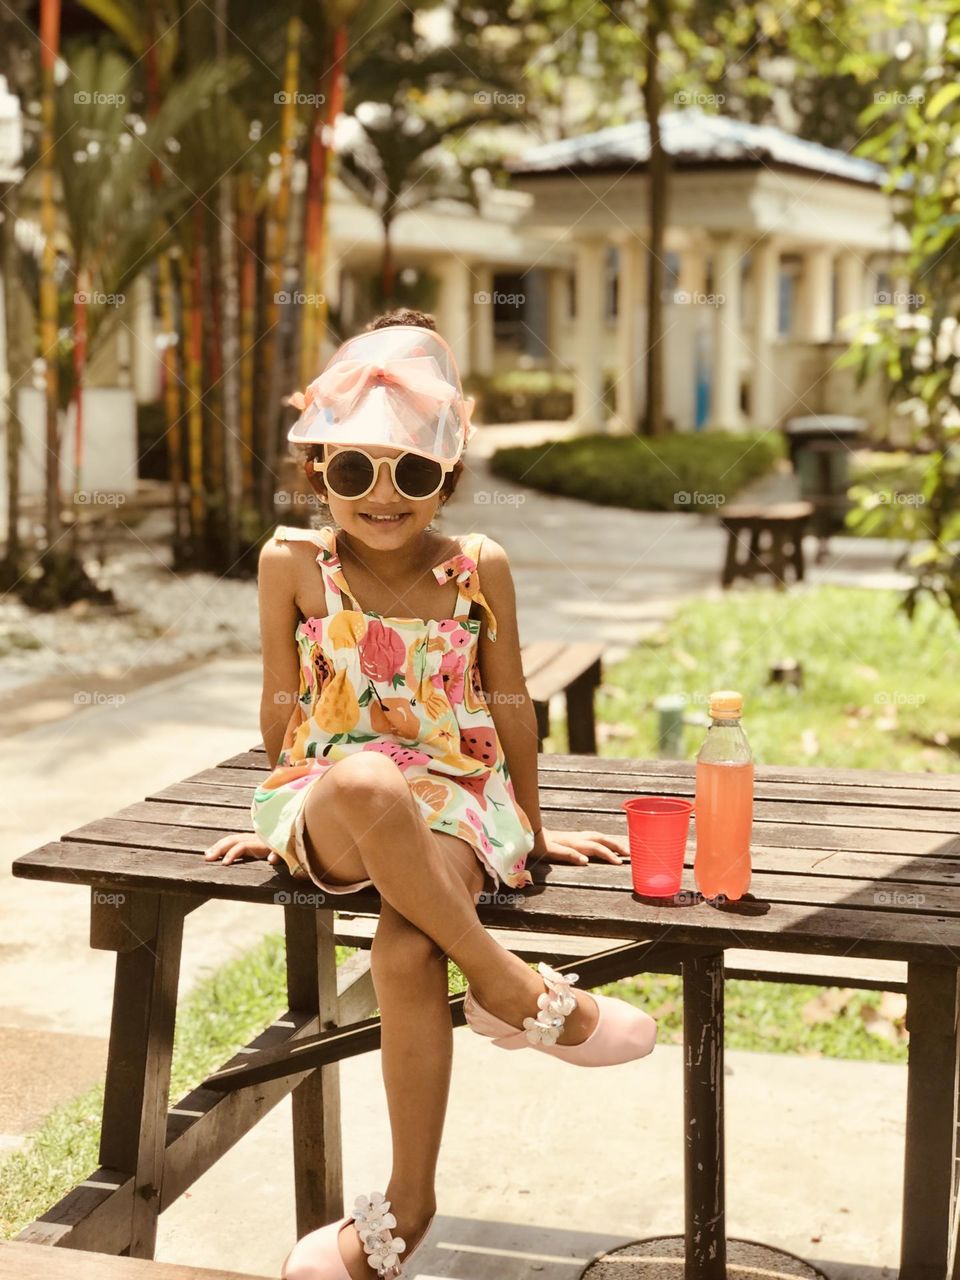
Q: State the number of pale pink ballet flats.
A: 2